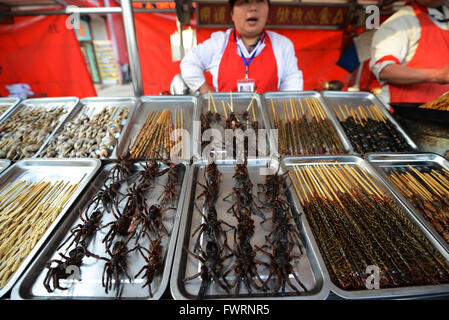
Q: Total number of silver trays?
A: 13